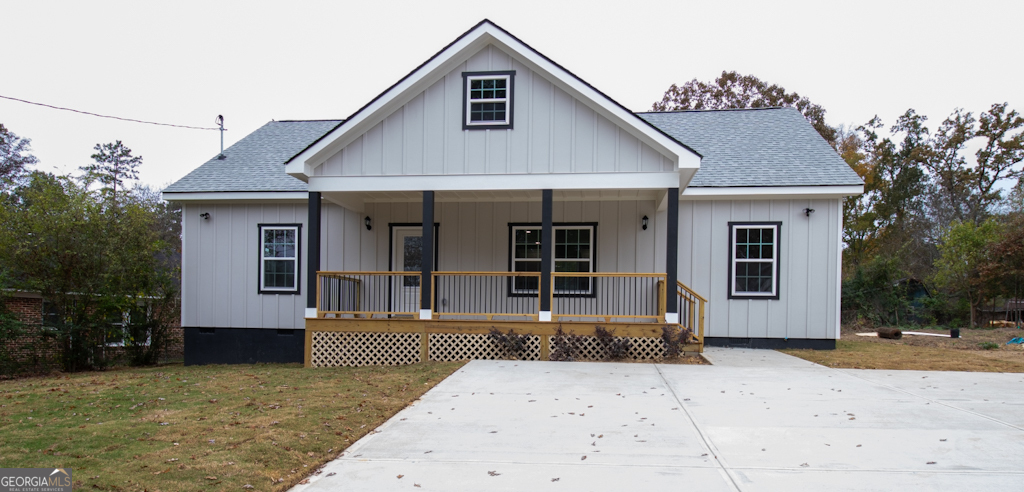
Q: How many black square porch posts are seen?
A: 4